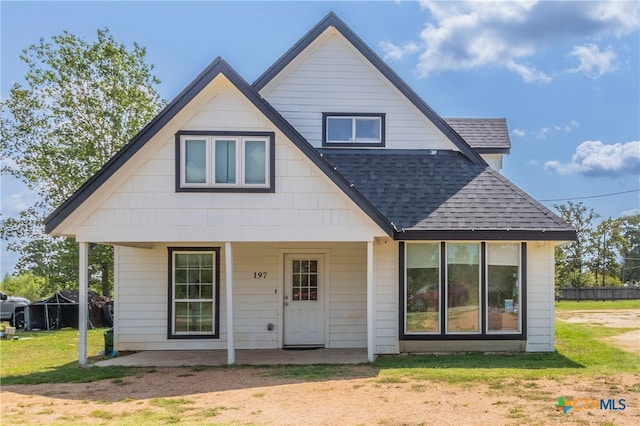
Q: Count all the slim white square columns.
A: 3